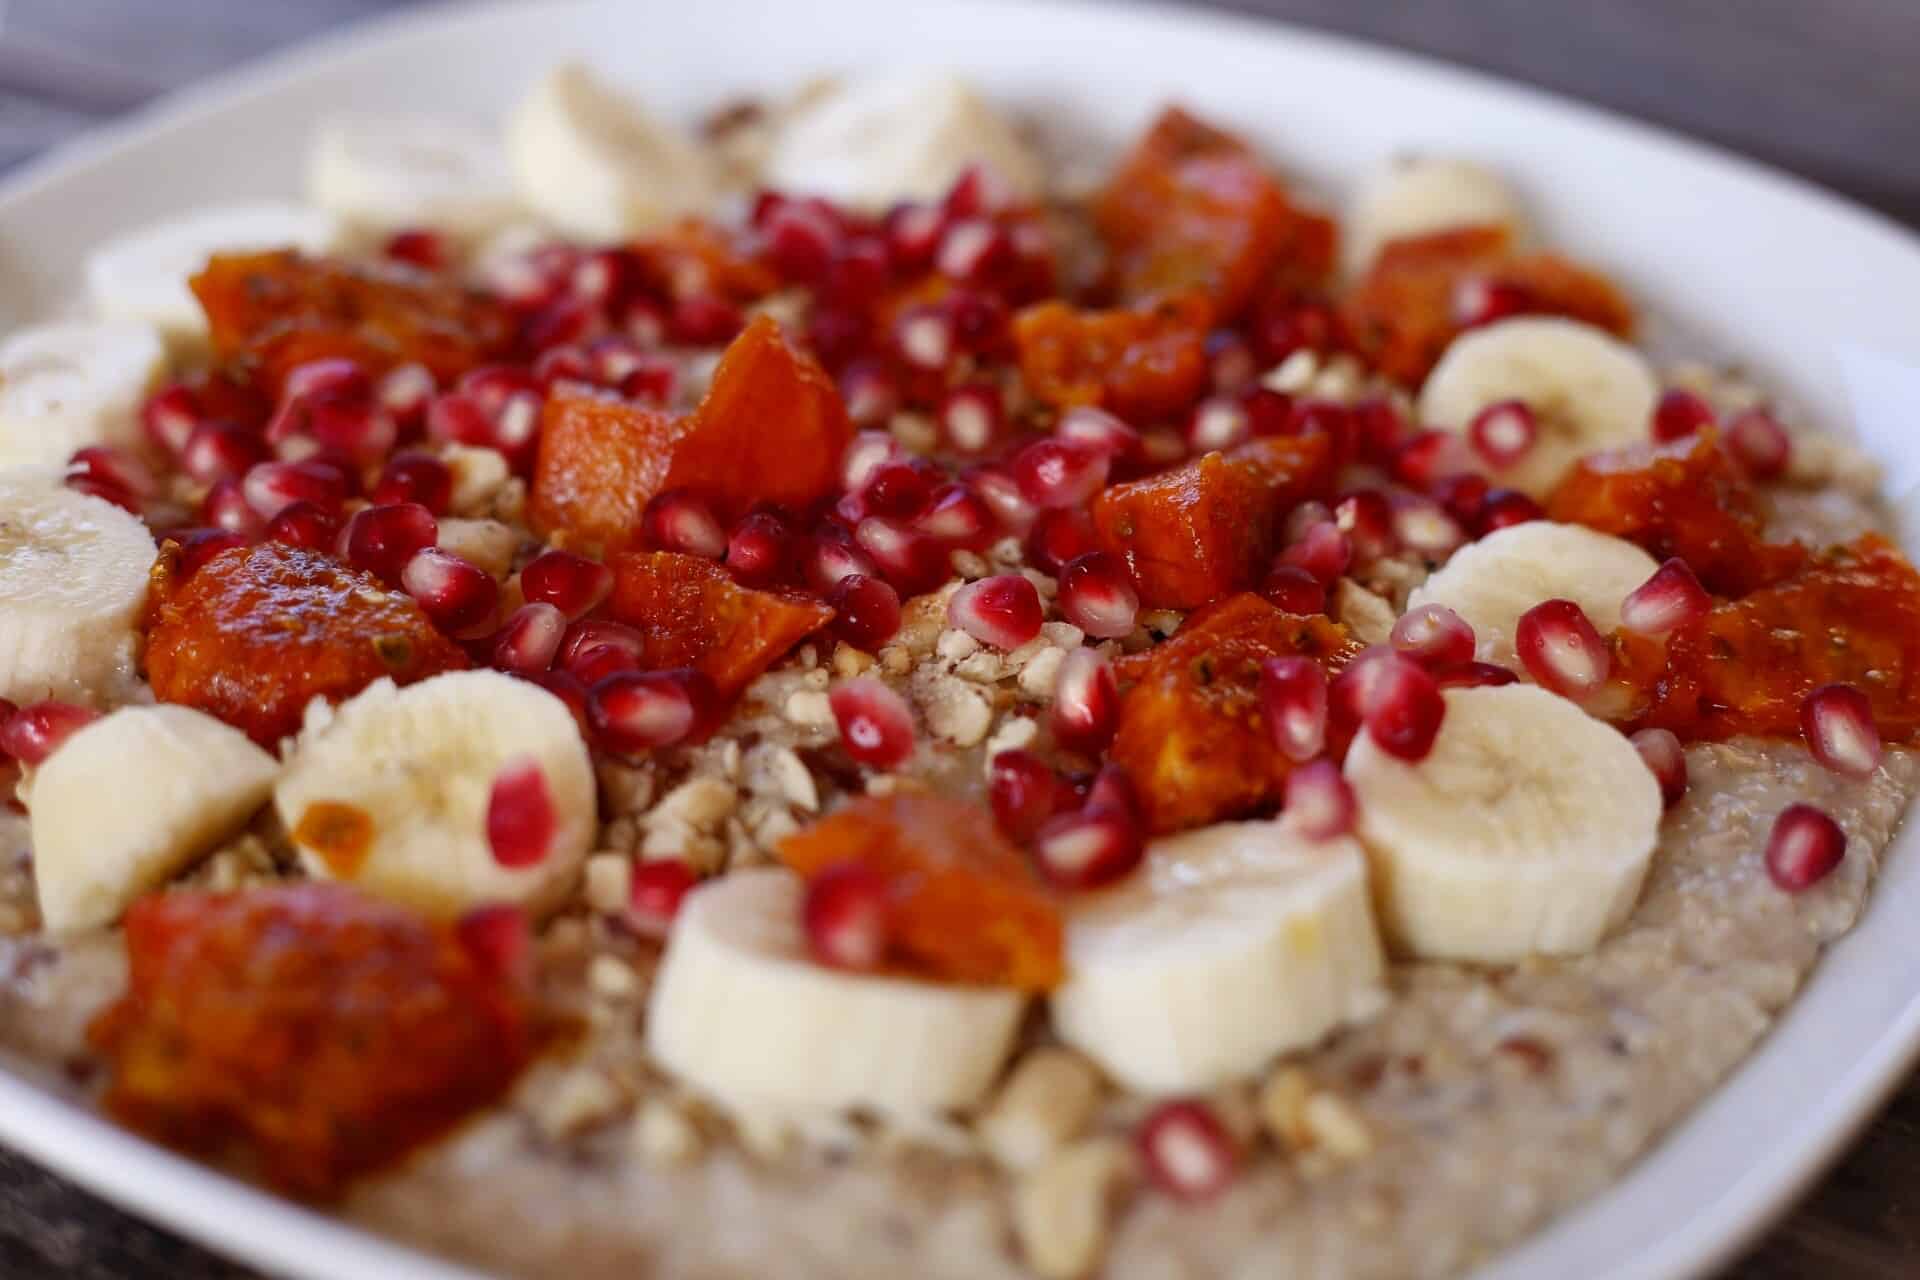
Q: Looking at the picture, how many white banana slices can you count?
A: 14